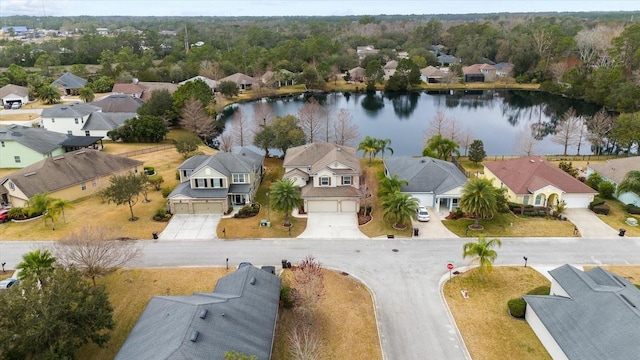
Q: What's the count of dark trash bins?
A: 5